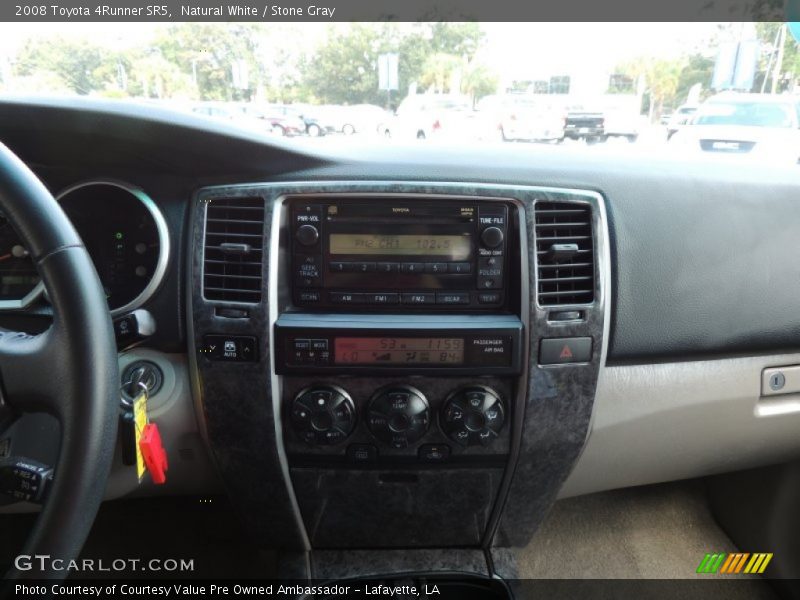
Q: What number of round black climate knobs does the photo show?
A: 3